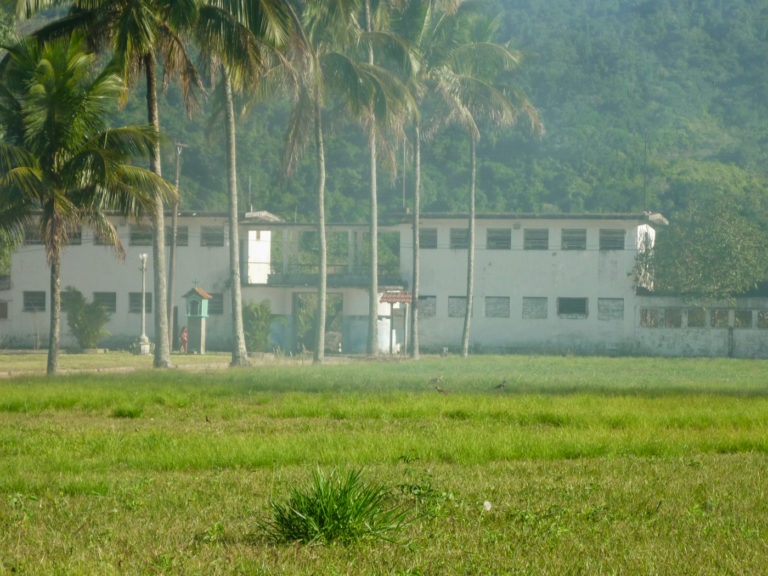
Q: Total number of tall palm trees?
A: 7